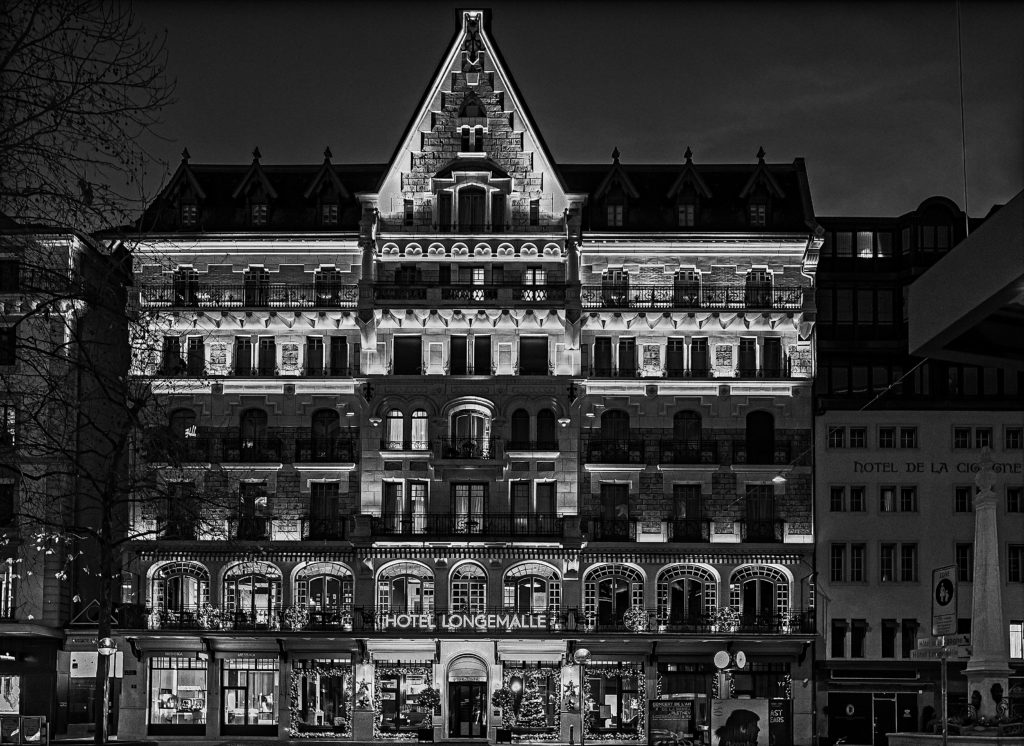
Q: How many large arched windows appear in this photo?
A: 9